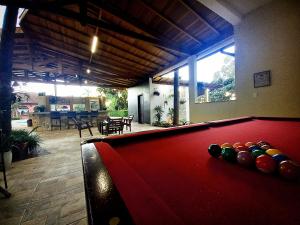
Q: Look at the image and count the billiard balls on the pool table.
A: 15